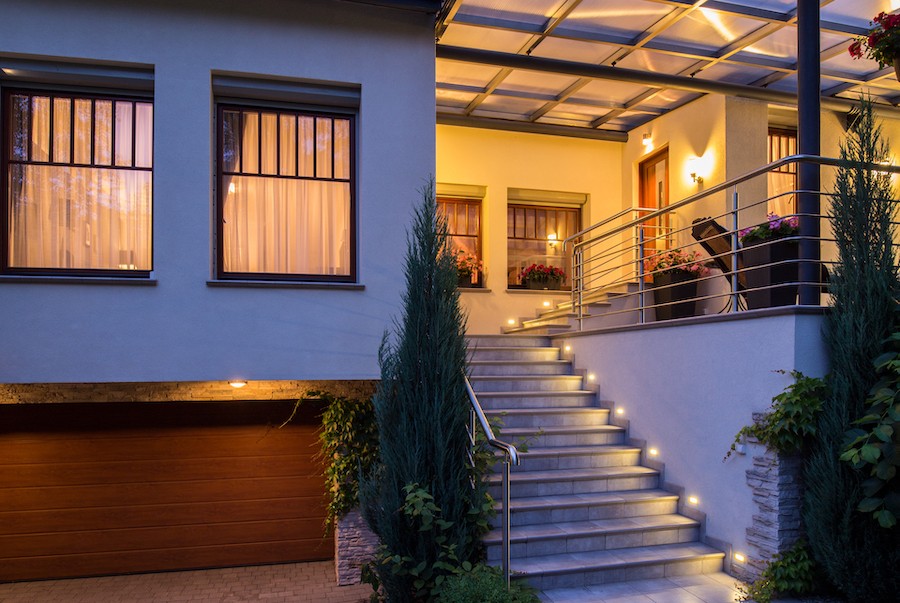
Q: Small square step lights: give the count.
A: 8